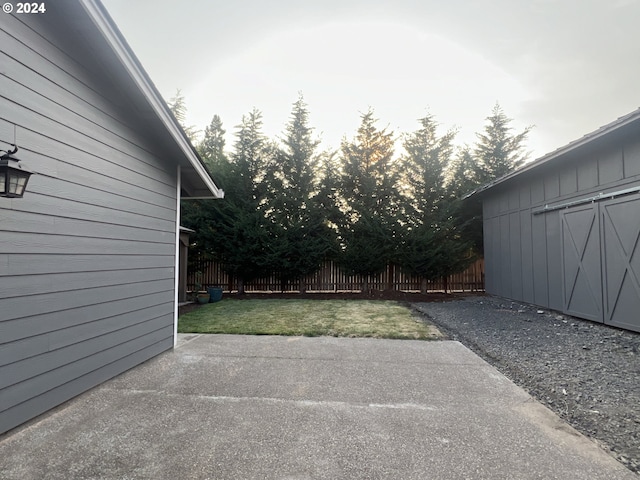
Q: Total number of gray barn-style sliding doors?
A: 2